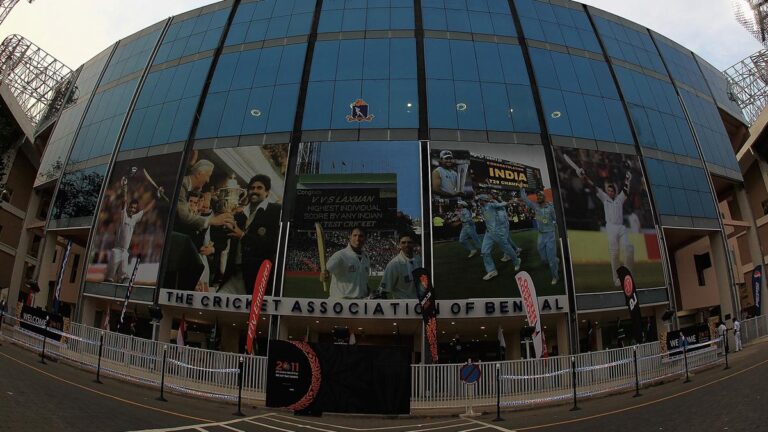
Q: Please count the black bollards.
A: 9